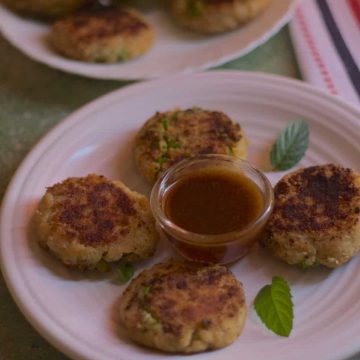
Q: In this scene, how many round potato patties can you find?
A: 7